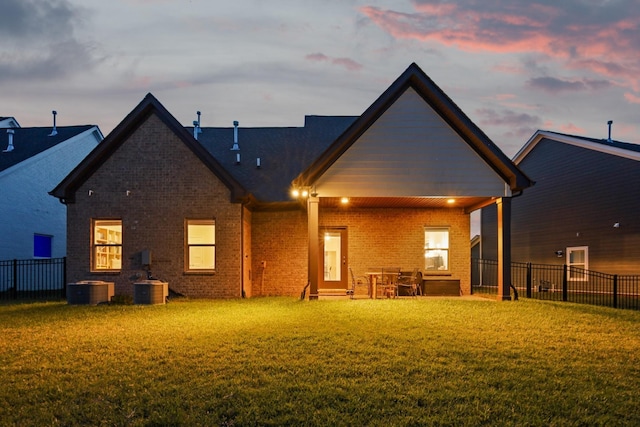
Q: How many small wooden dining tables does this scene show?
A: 1